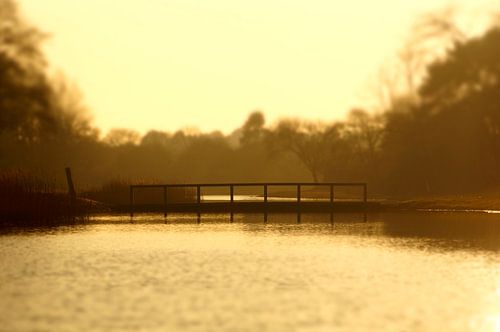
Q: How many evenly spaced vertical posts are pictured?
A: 8